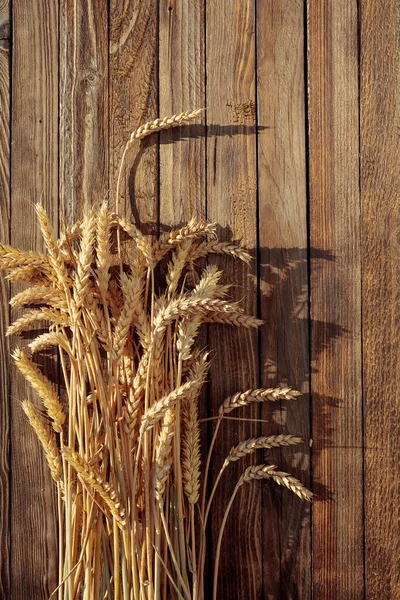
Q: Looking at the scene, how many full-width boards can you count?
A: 7